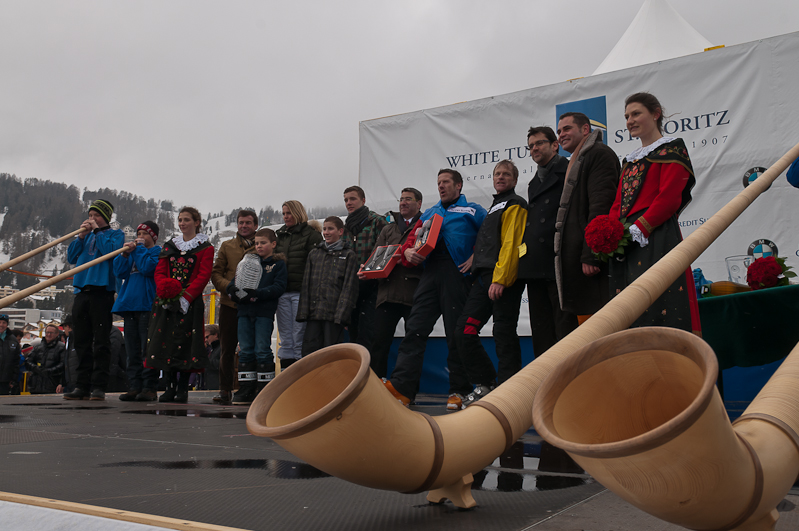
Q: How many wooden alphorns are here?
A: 4